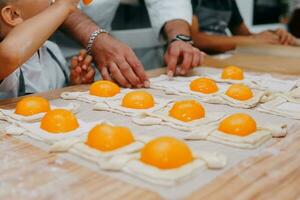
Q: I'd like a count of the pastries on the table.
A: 11